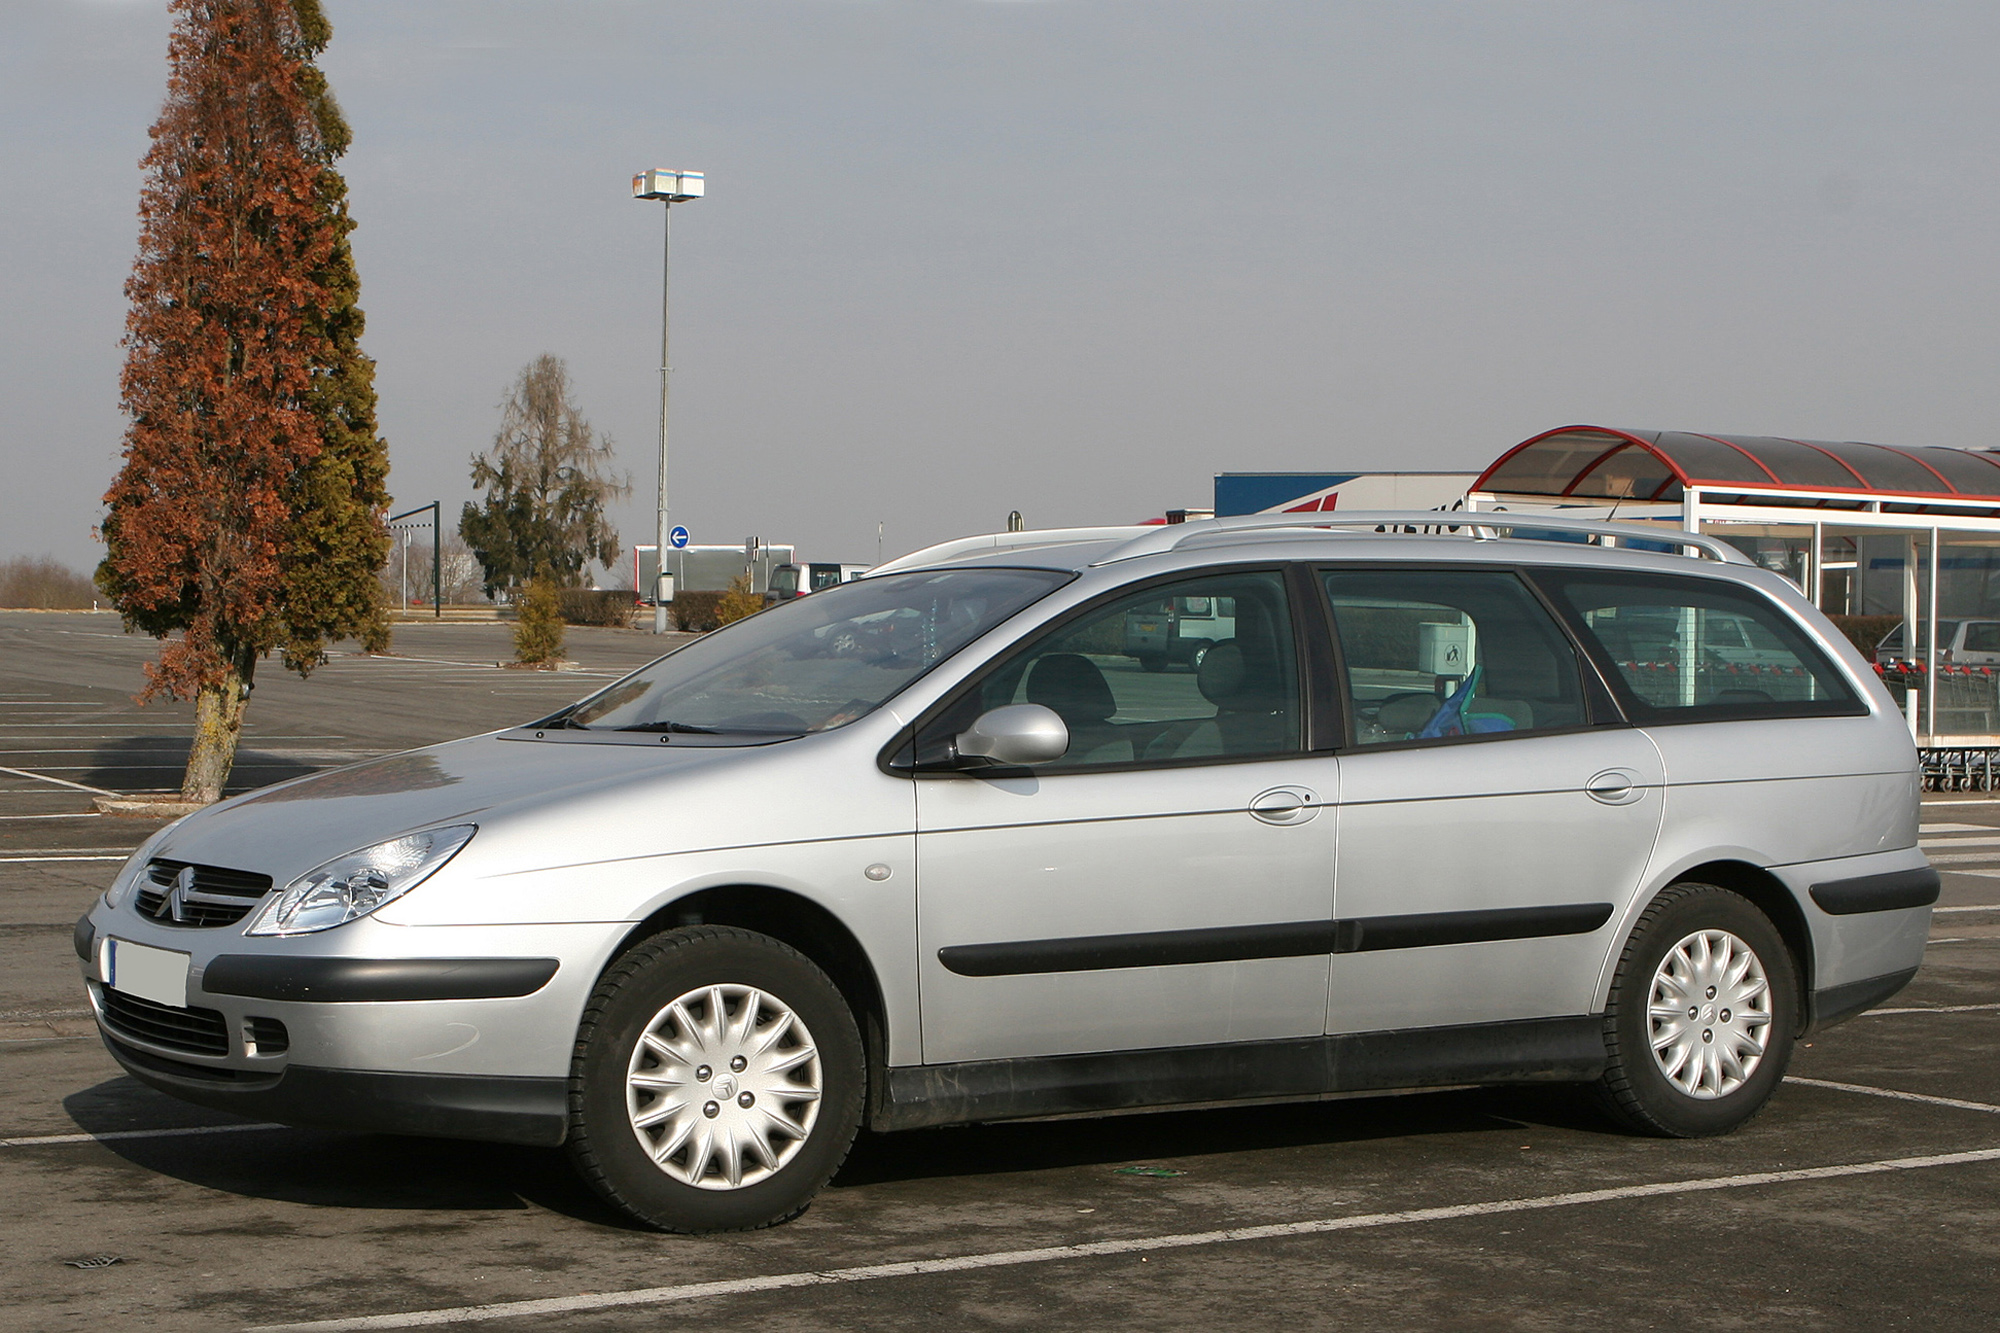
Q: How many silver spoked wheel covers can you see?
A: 2